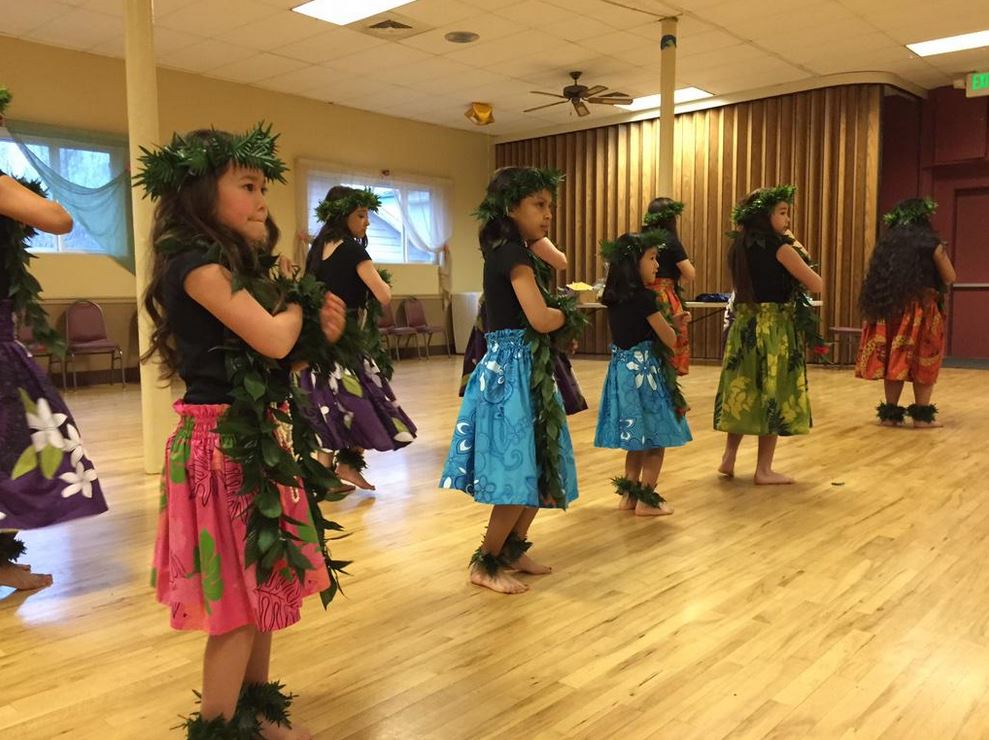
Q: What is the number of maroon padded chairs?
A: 4